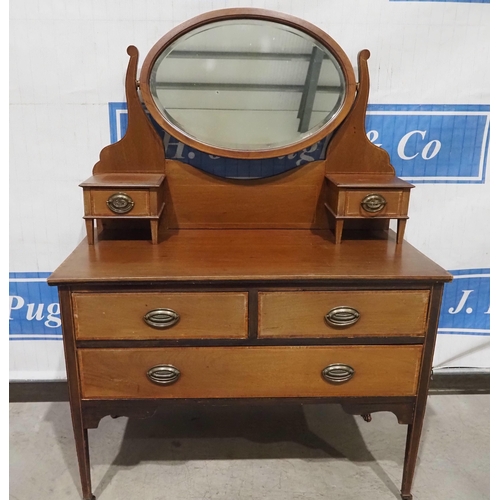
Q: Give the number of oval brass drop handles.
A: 6